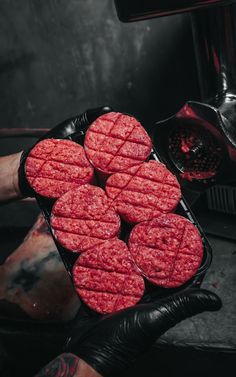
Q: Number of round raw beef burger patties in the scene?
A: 6